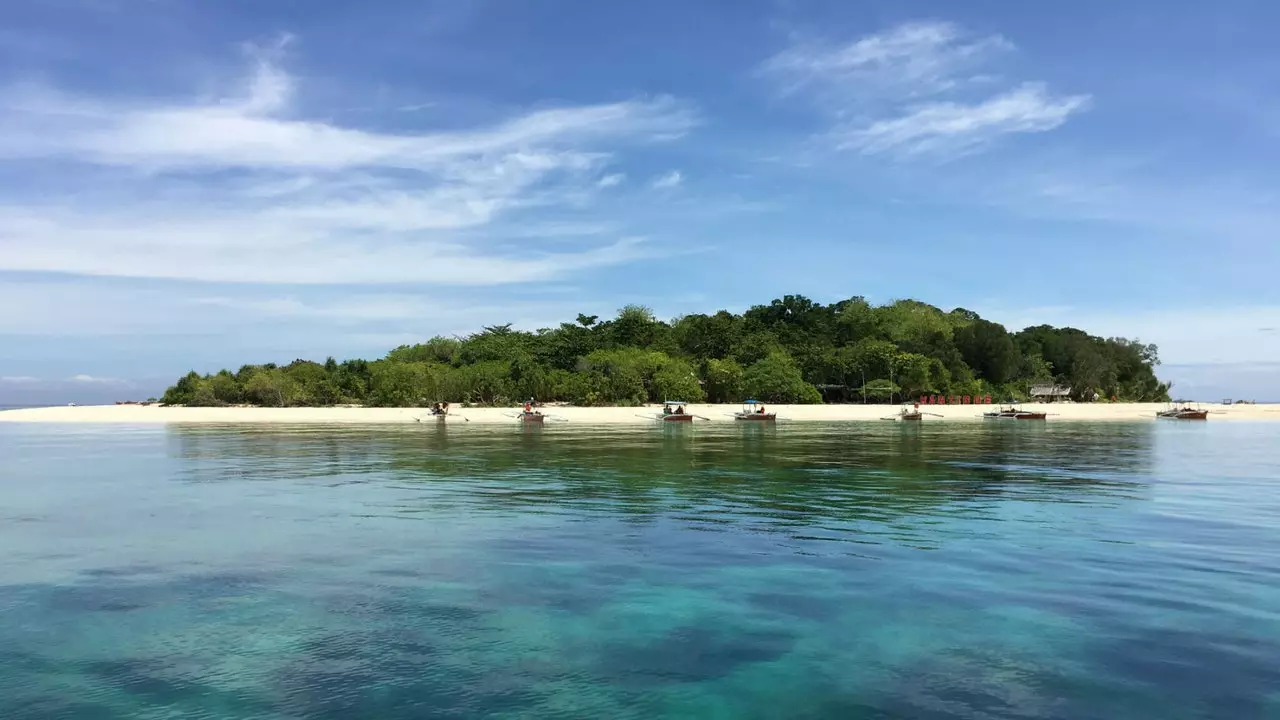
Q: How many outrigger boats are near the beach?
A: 7